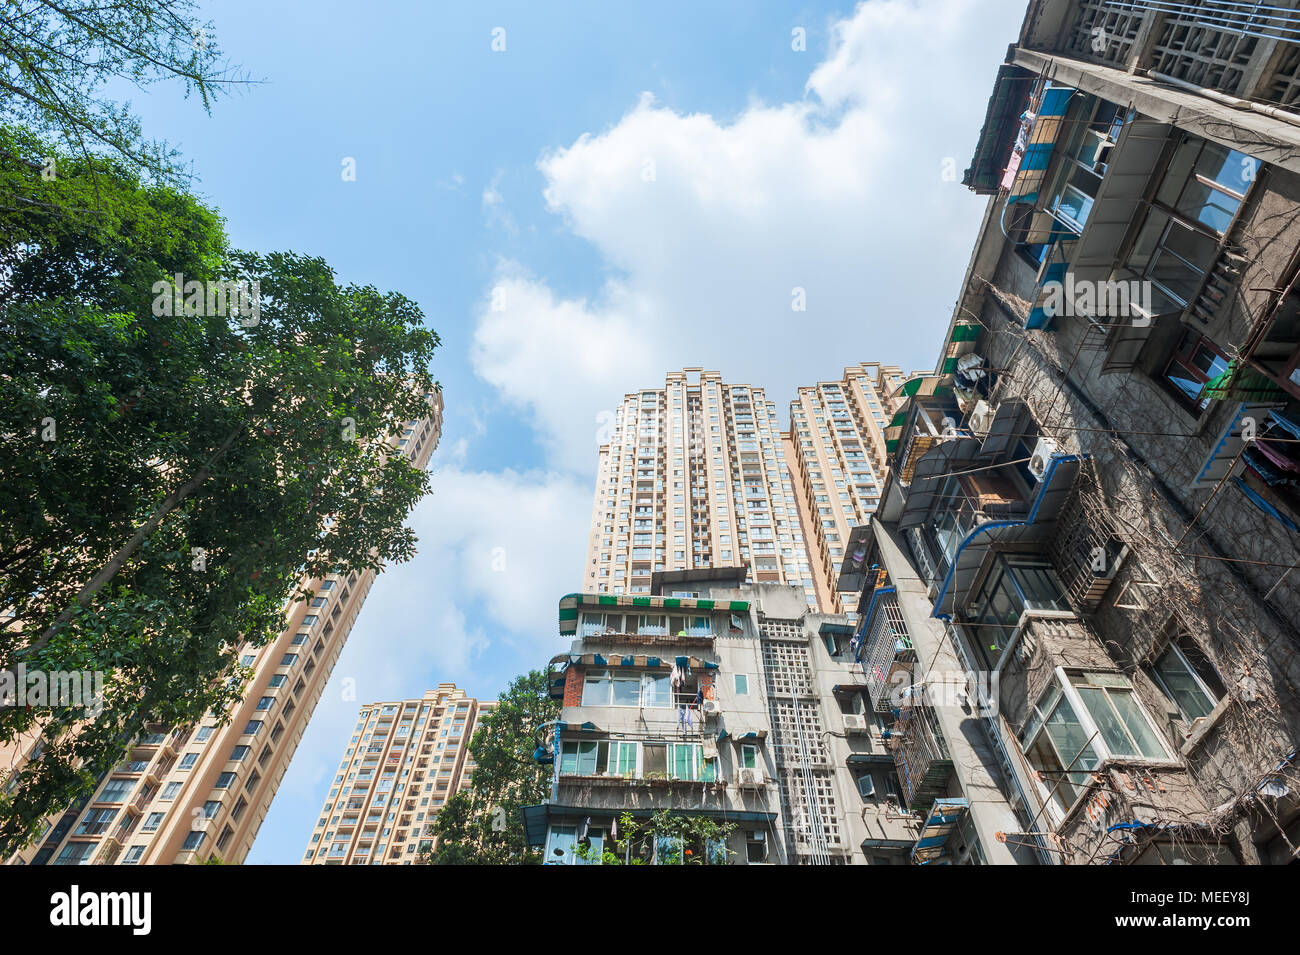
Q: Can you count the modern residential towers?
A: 4